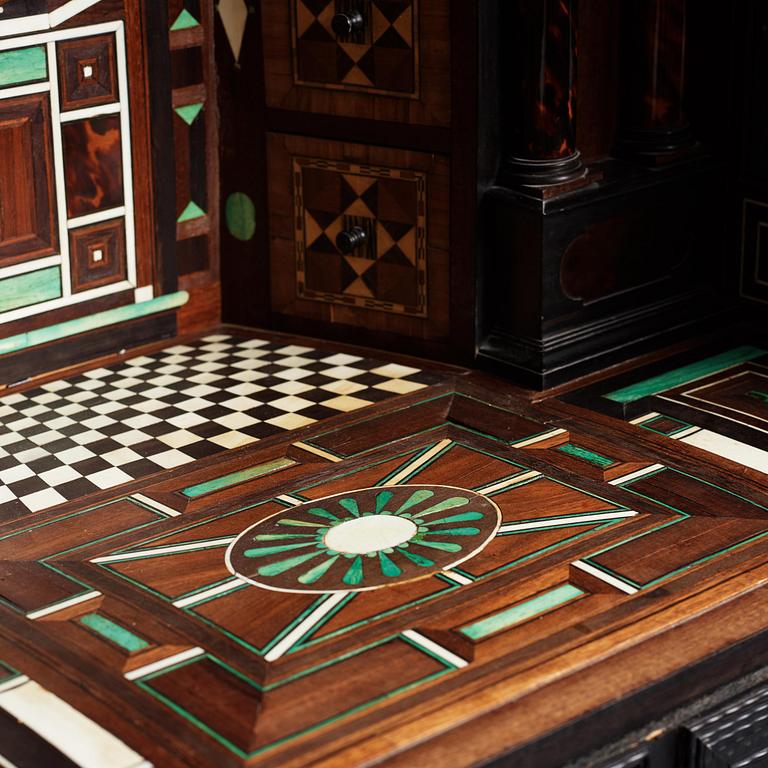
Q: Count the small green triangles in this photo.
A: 3